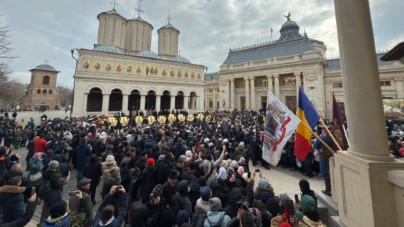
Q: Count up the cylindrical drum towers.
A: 3